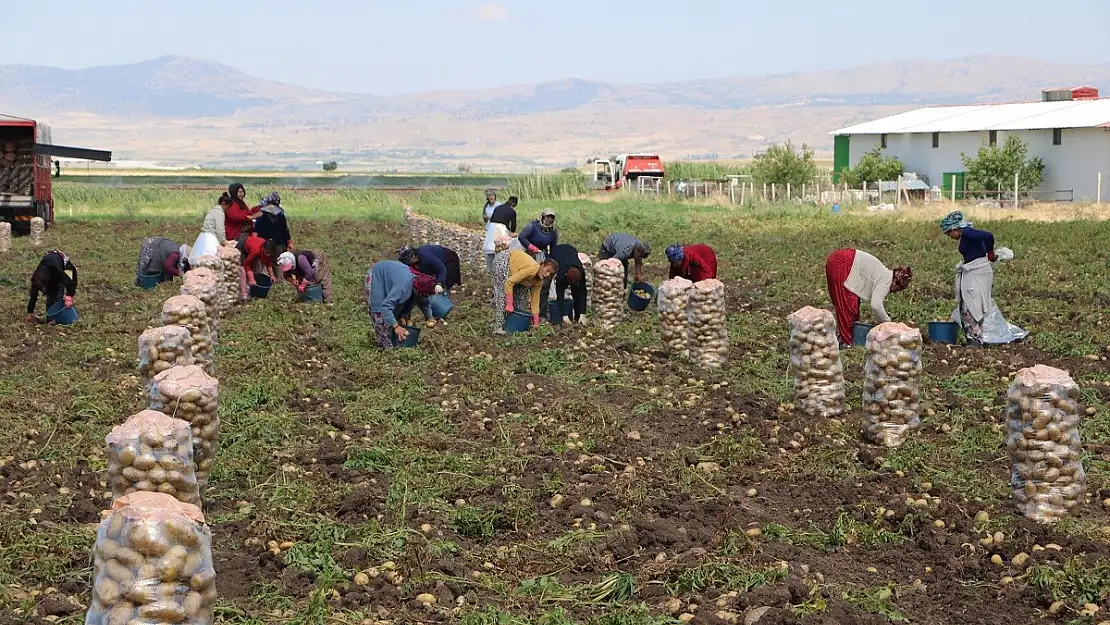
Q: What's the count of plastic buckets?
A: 11